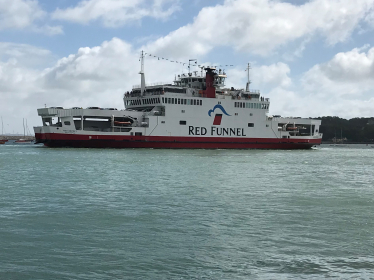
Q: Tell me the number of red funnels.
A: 1